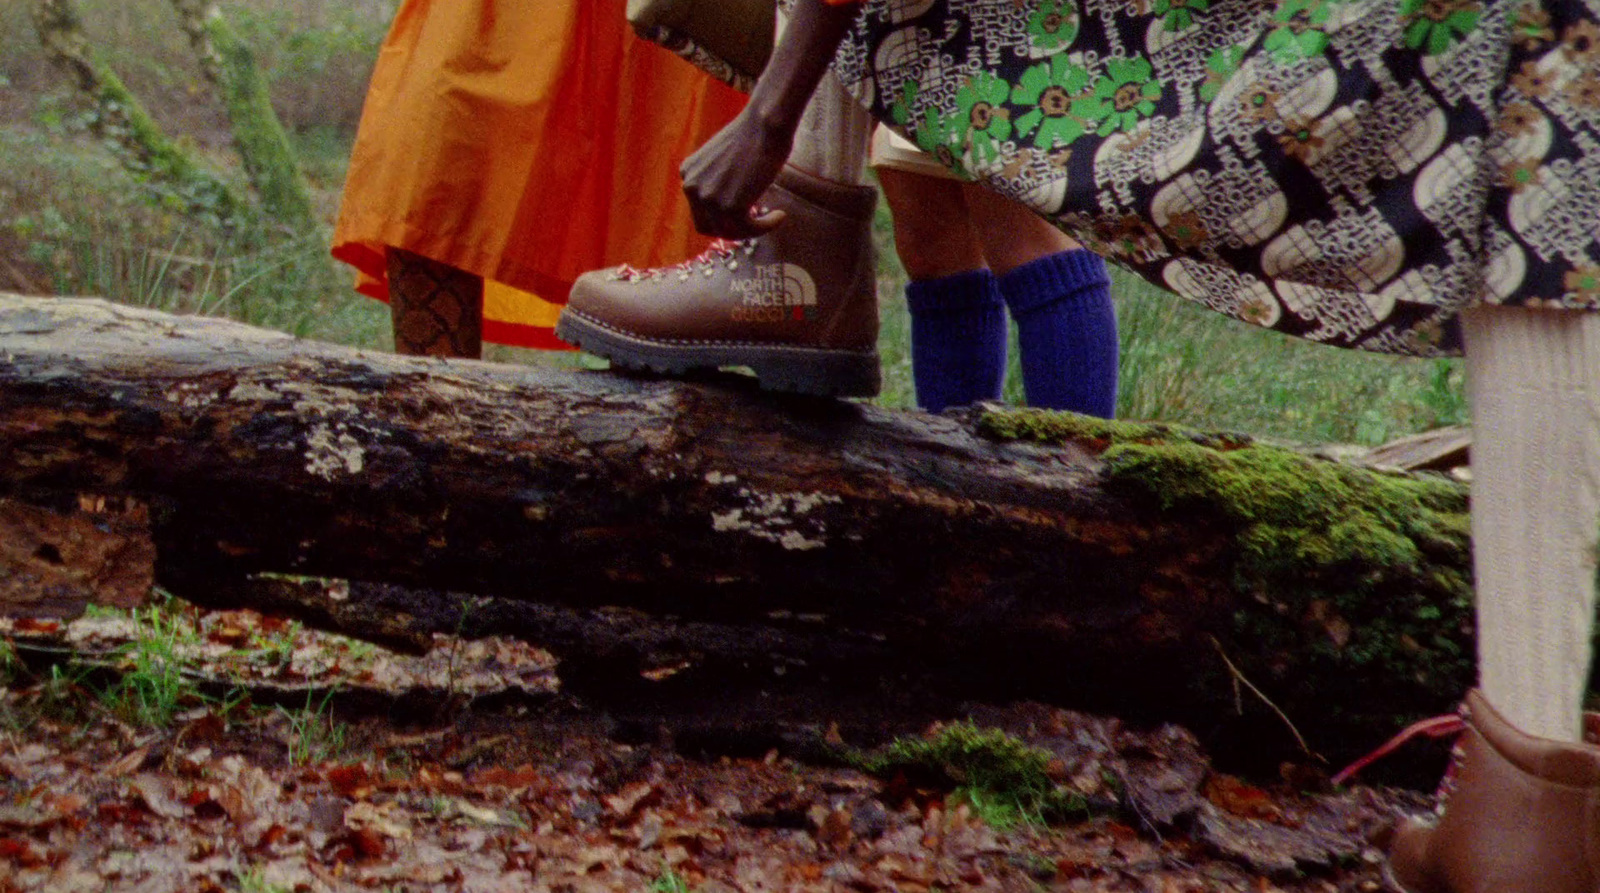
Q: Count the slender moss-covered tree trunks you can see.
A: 2